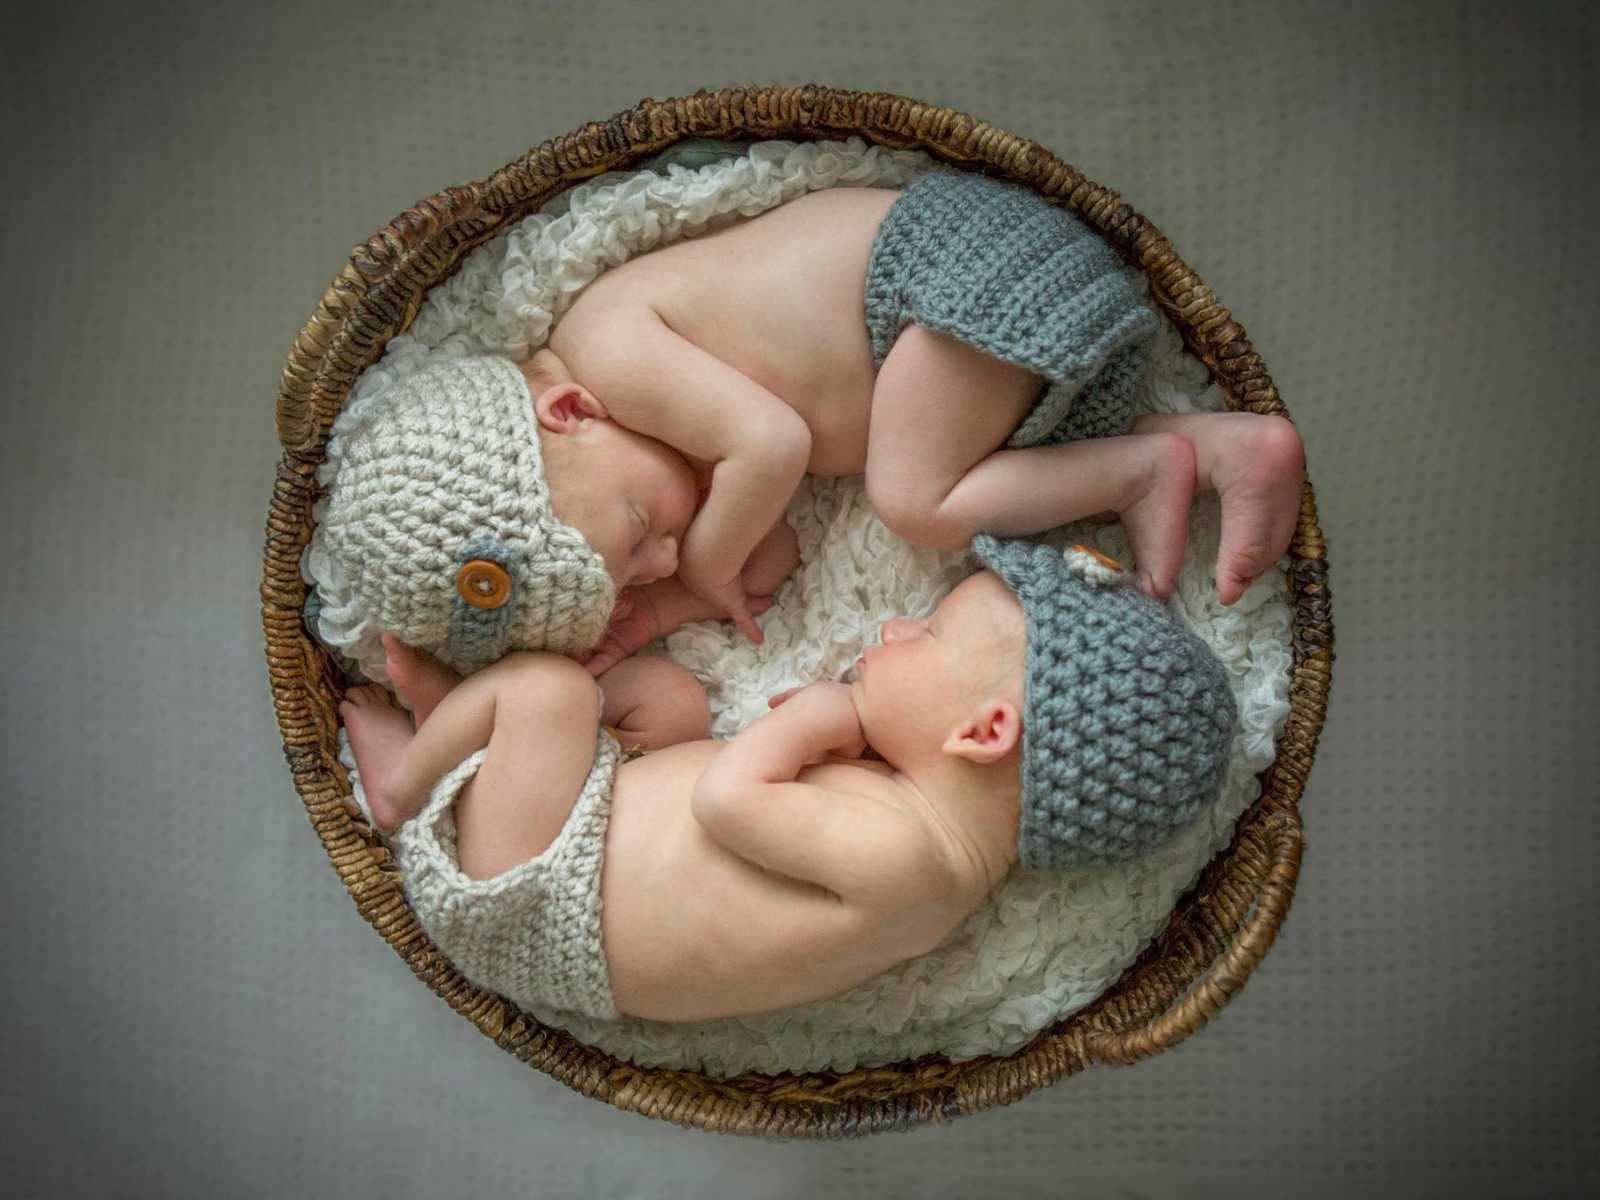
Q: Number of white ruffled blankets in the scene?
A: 1